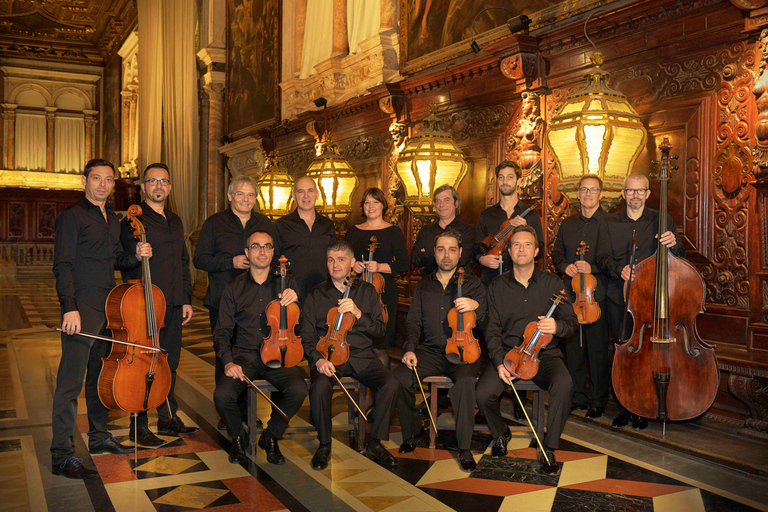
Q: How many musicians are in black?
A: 13